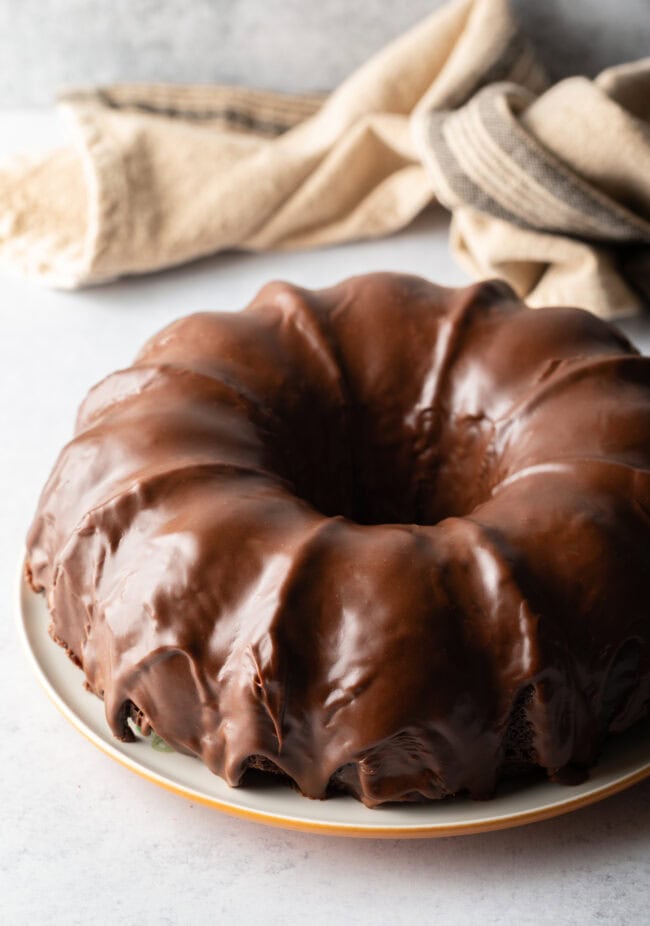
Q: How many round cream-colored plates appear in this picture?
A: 1